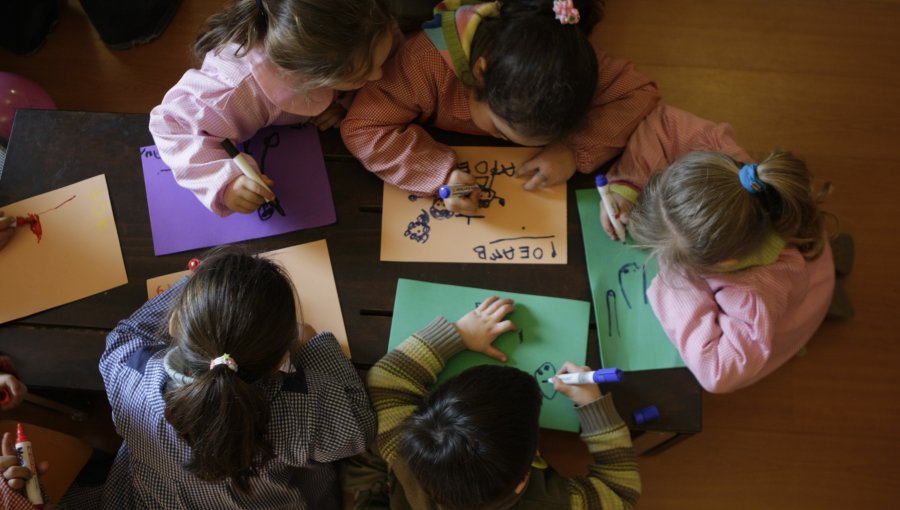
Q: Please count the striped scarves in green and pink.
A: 1